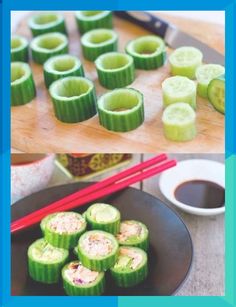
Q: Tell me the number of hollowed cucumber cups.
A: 11